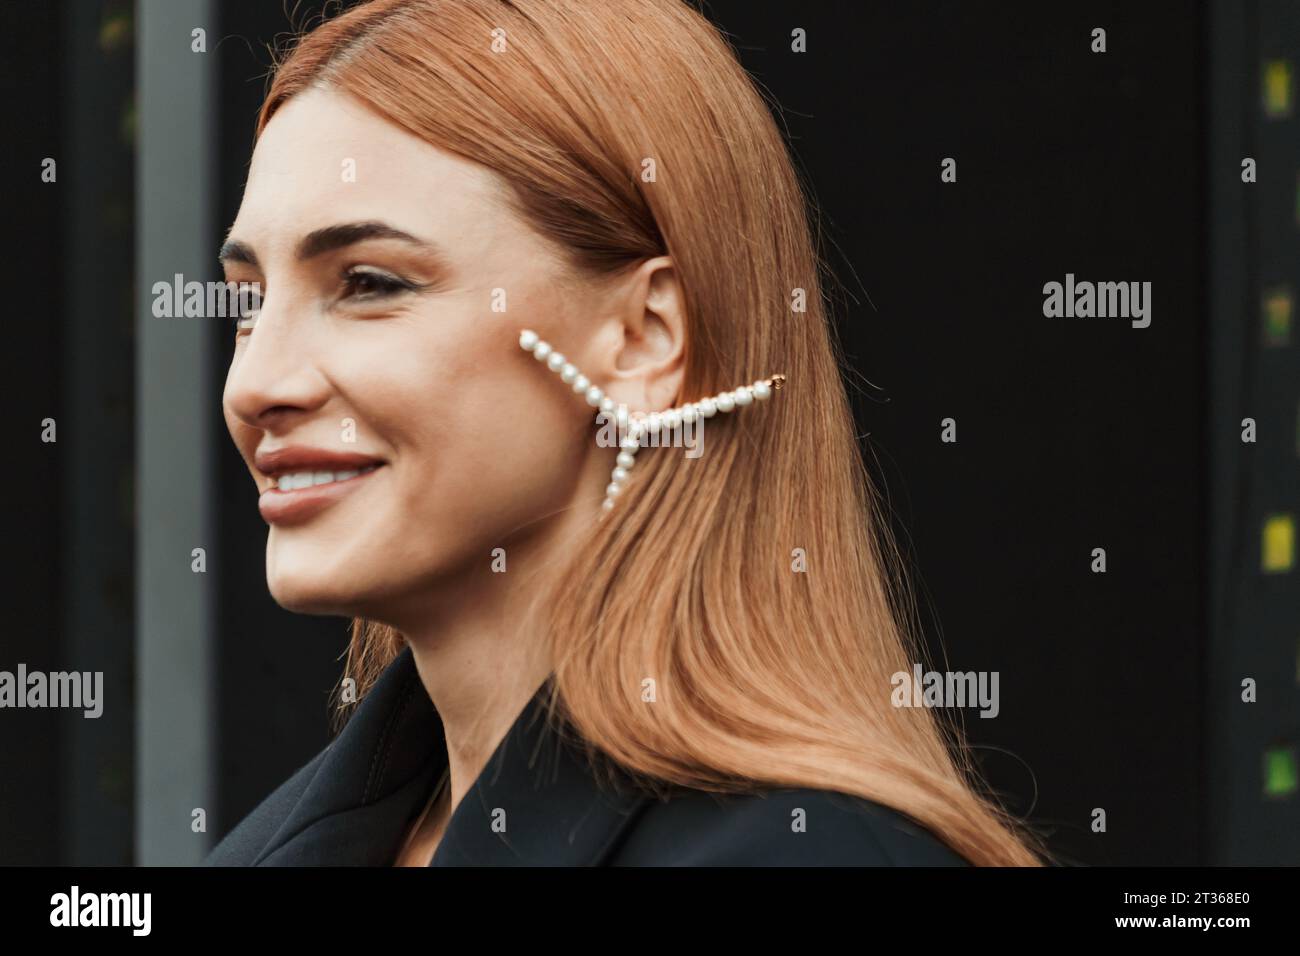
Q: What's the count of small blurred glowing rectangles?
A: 4